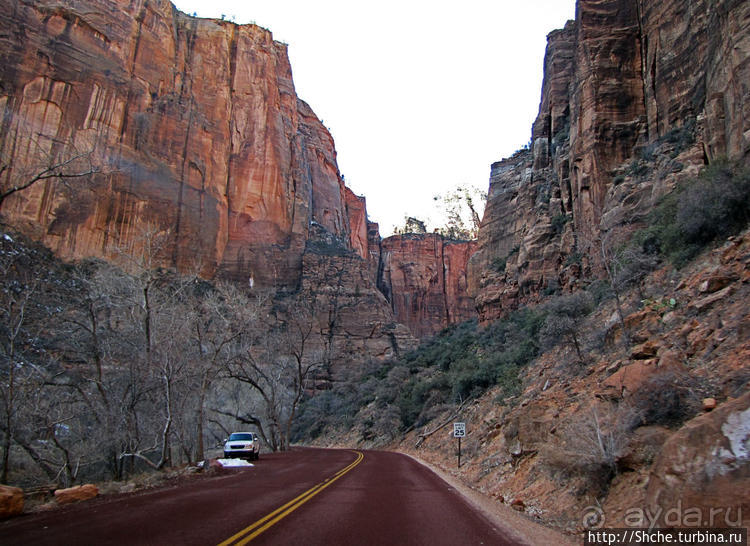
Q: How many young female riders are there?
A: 0